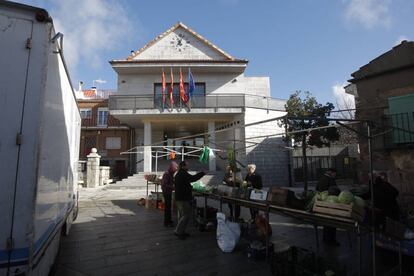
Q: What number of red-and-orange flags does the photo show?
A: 3